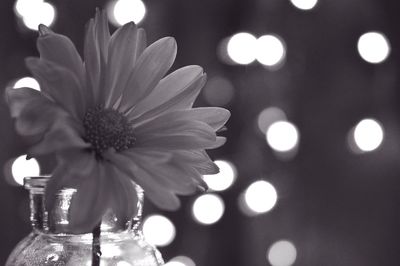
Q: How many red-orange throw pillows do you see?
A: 0